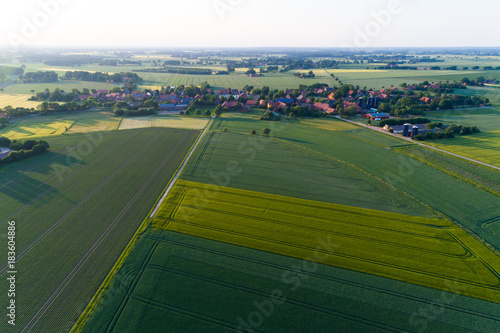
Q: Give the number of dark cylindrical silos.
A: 6